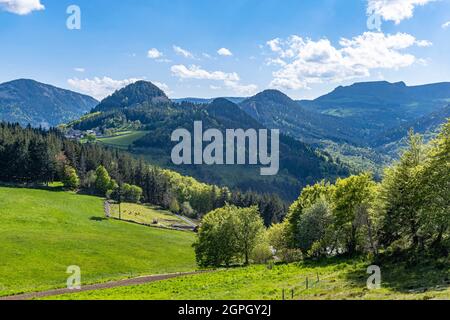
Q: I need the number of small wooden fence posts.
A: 4